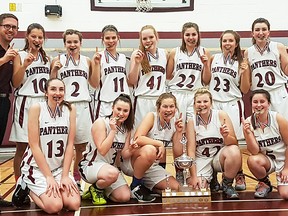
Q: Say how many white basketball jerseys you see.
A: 12